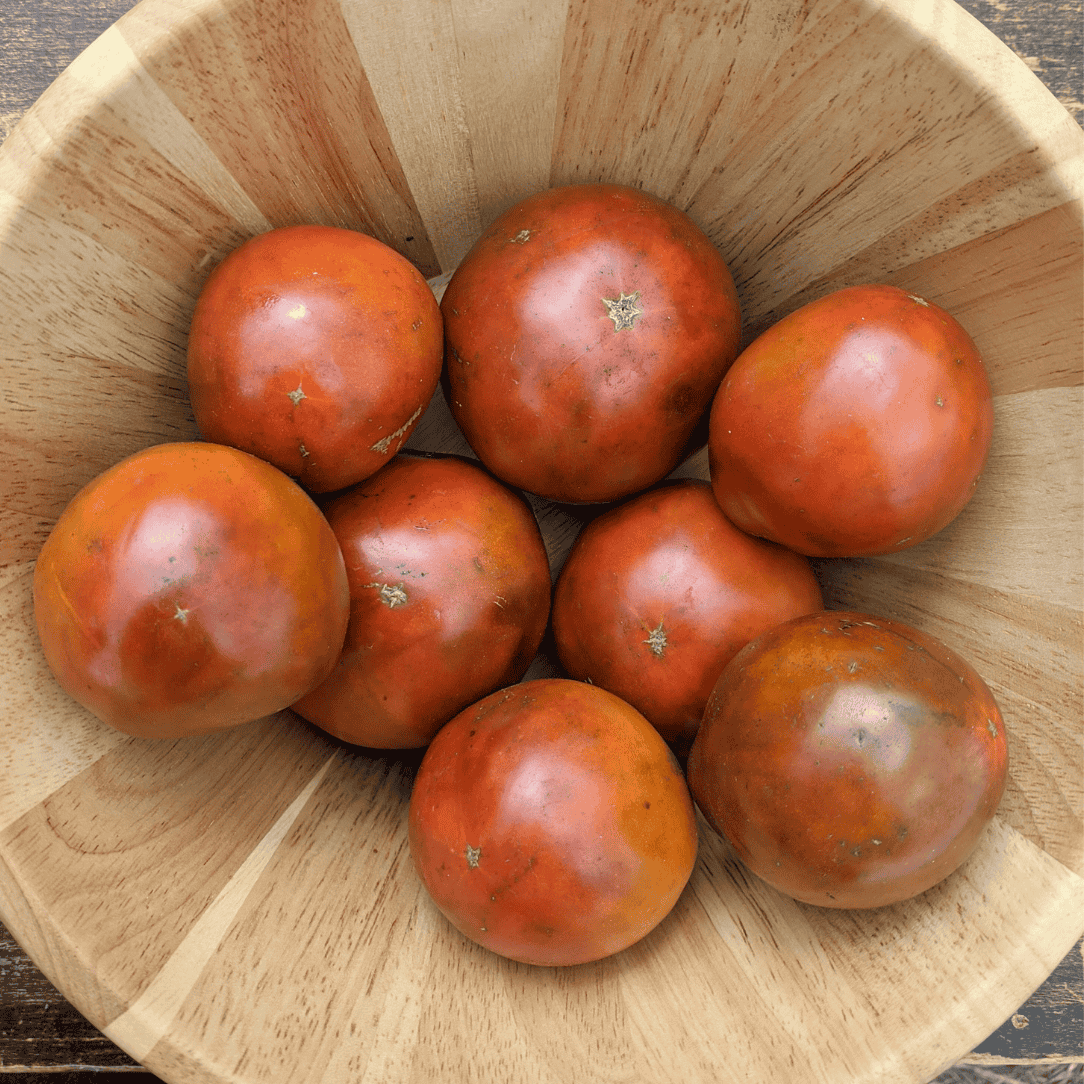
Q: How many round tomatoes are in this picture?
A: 8